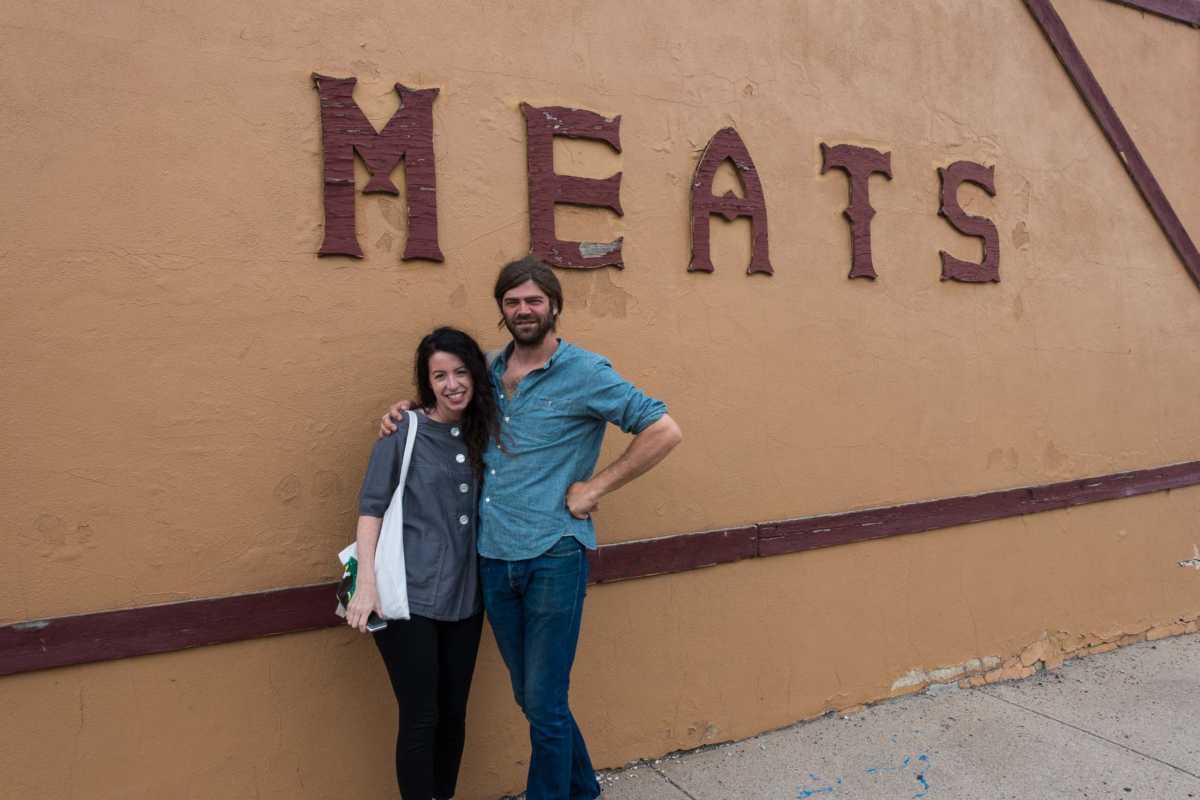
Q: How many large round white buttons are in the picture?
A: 4